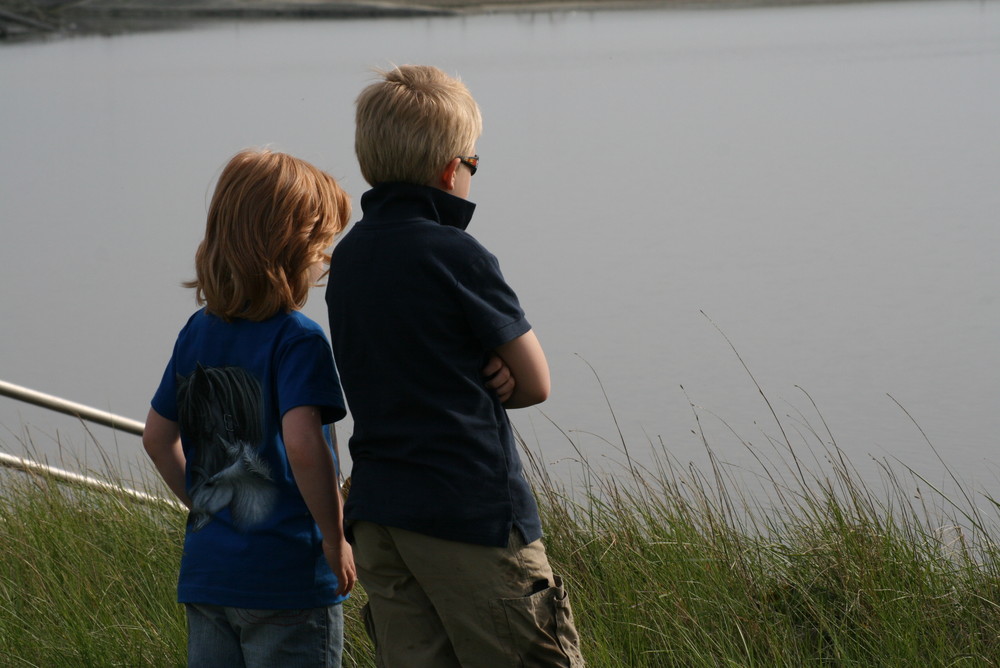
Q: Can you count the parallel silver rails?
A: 2